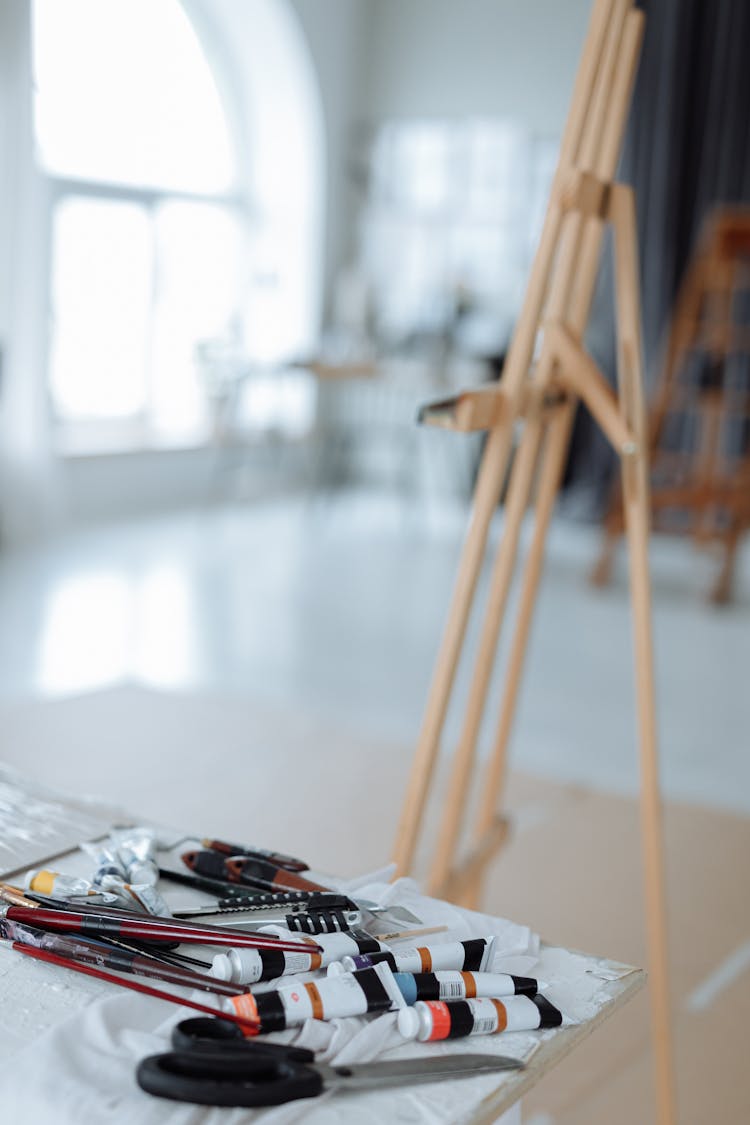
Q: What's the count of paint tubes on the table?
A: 9